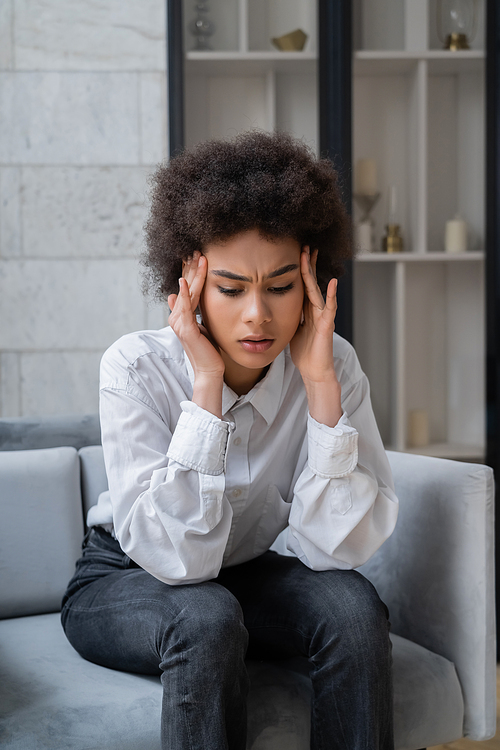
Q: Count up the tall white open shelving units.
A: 2